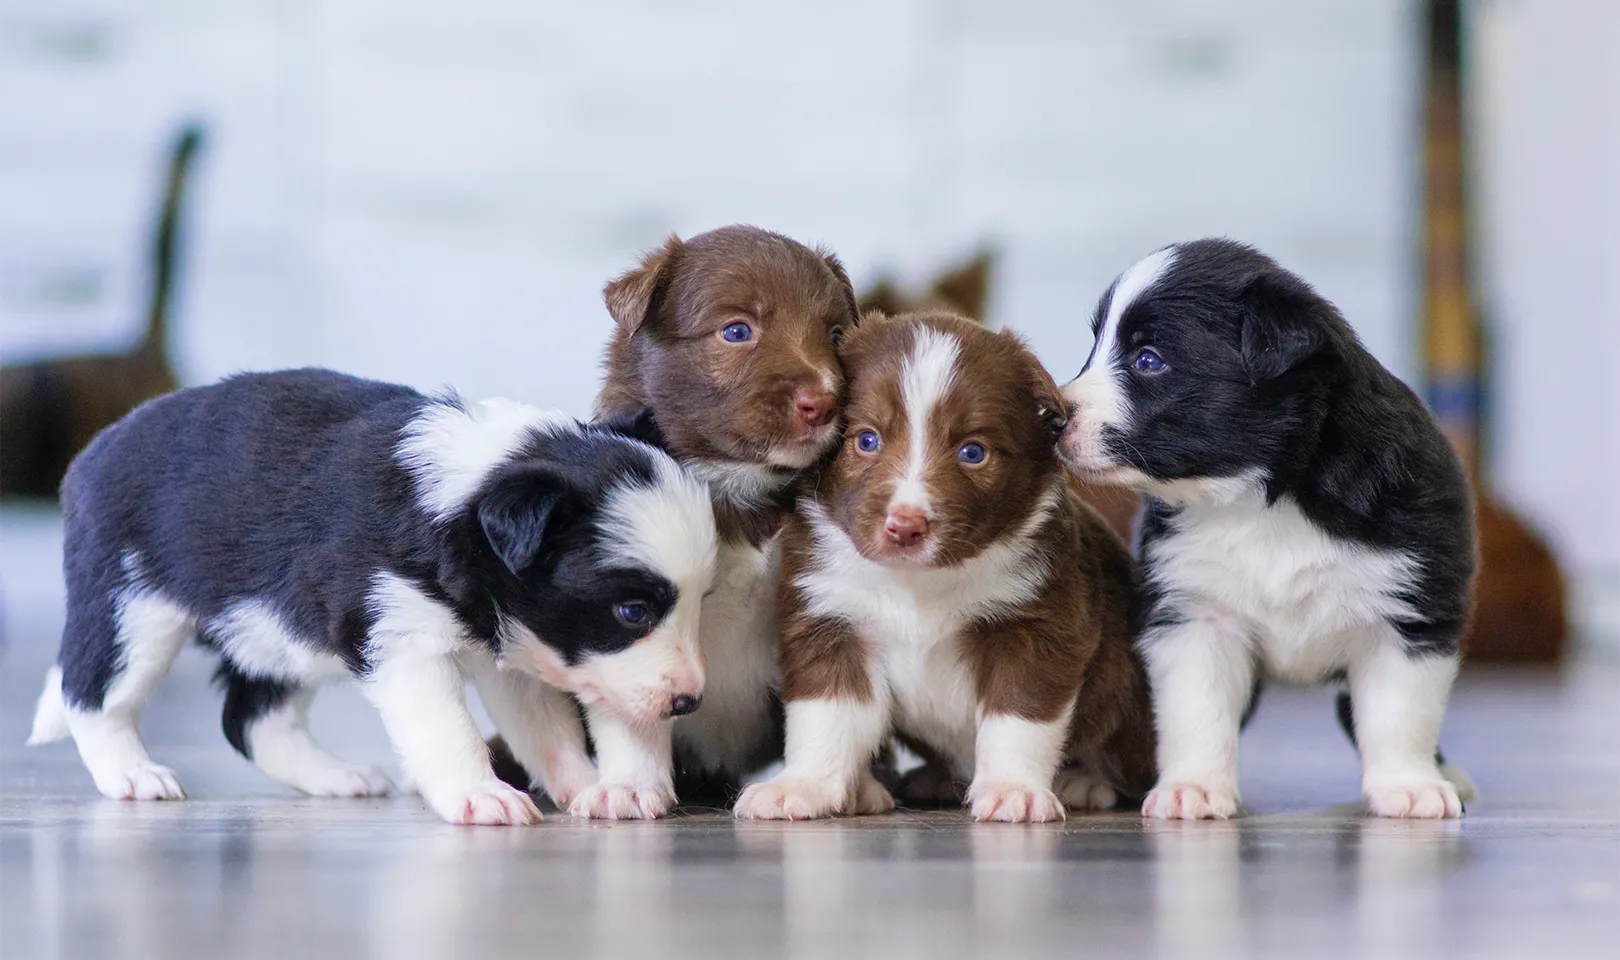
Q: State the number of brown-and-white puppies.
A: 2